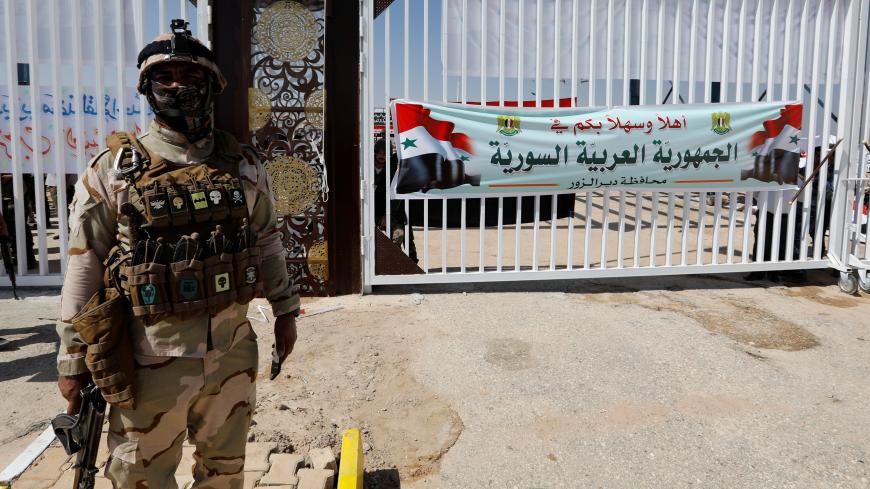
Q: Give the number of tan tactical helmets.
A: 1